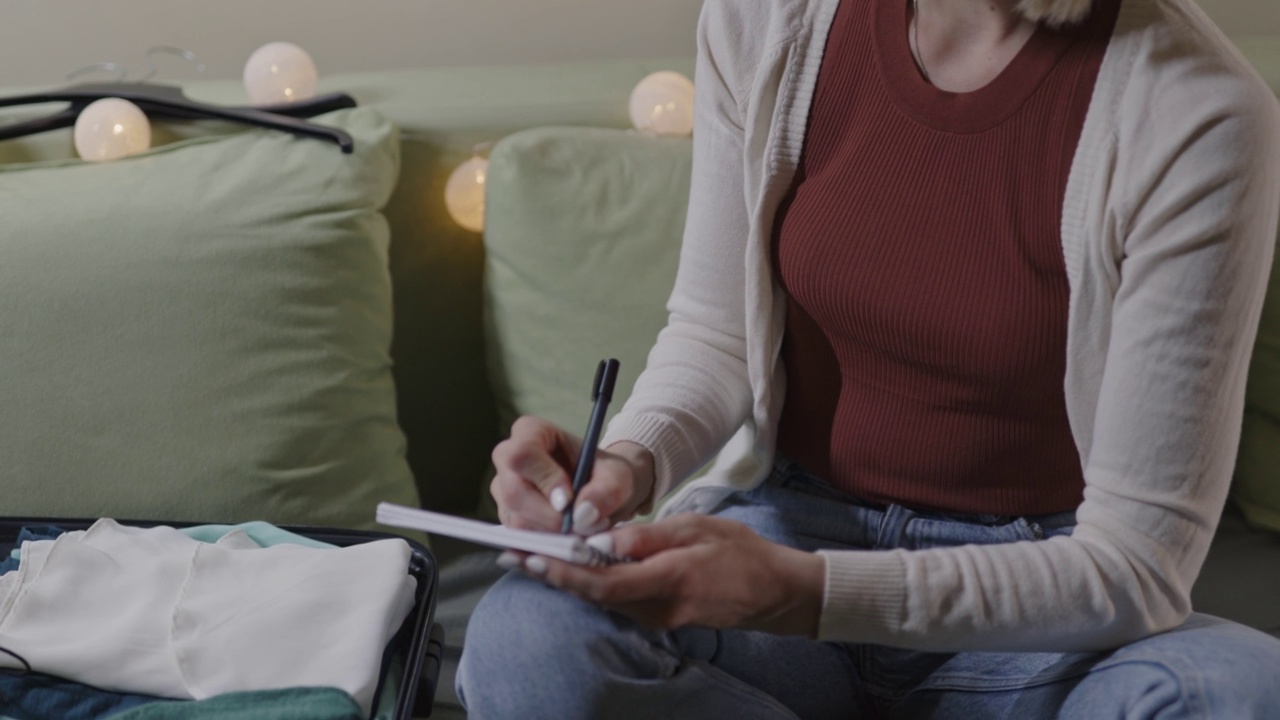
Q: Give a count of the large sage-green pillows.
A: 2